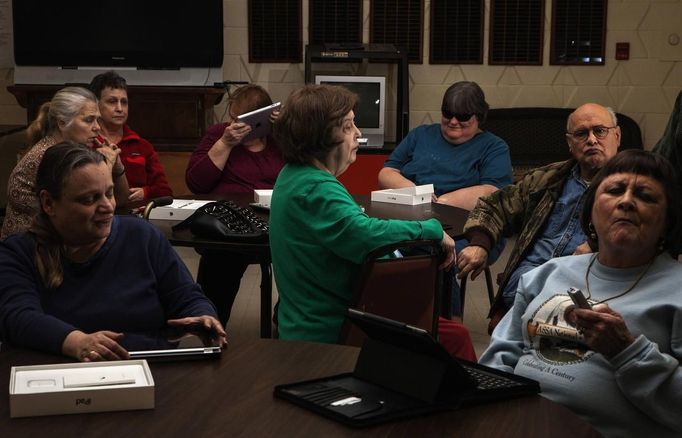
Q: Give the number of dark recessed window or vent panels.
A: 6